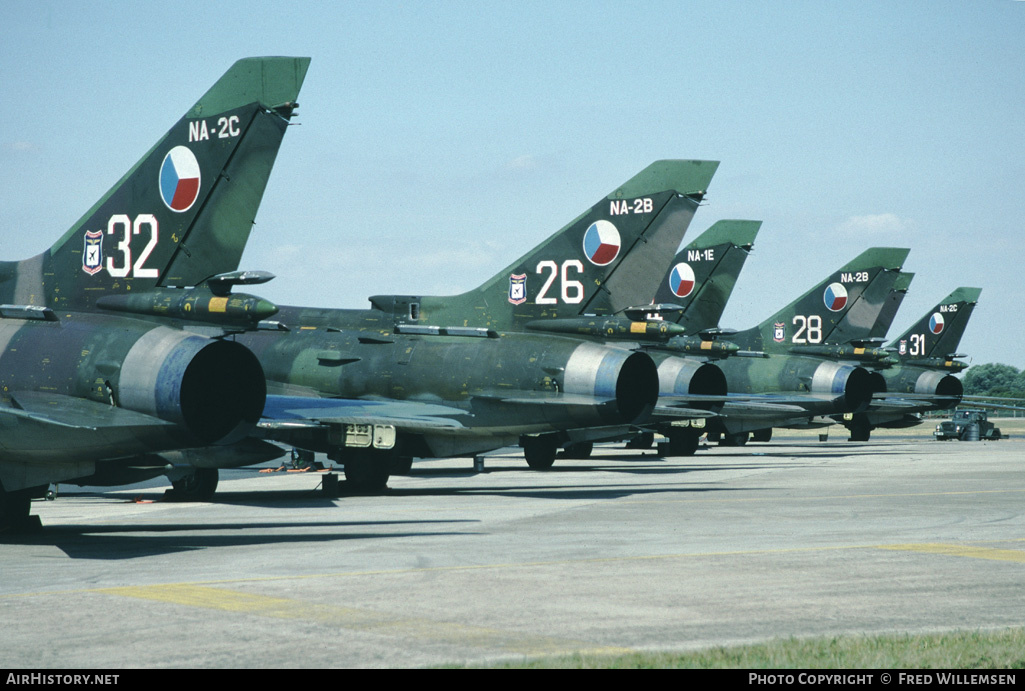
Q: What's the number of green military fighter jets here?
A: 6